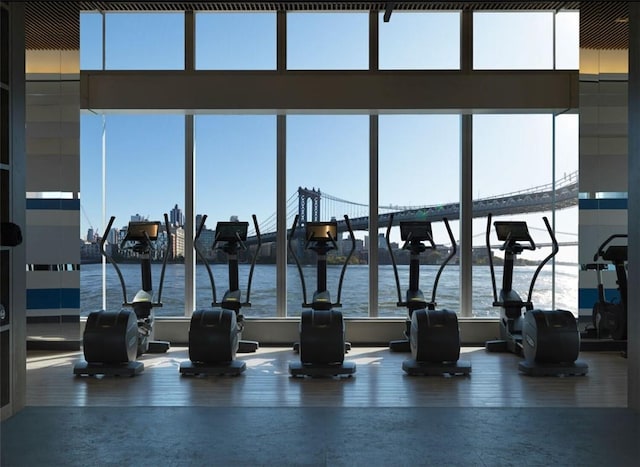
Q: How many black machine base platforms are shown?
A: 5